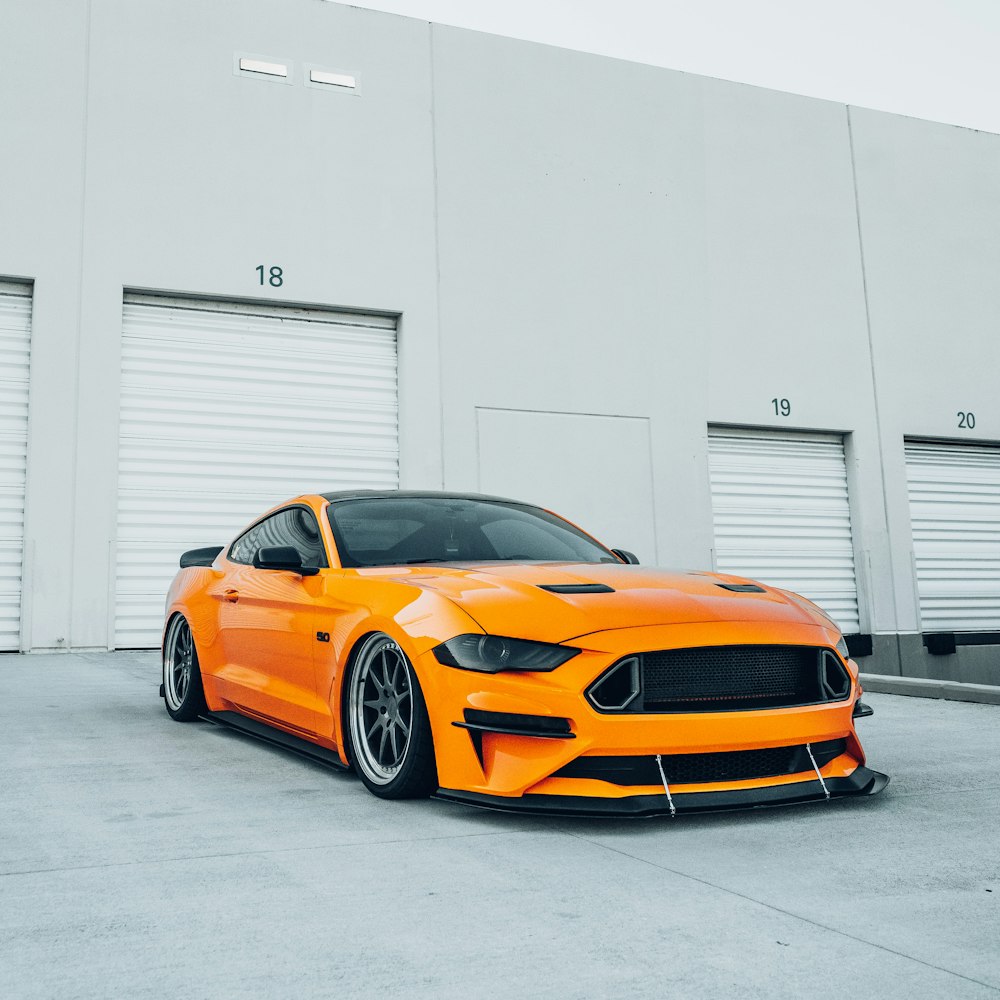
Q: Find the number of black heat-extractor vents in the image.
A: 2